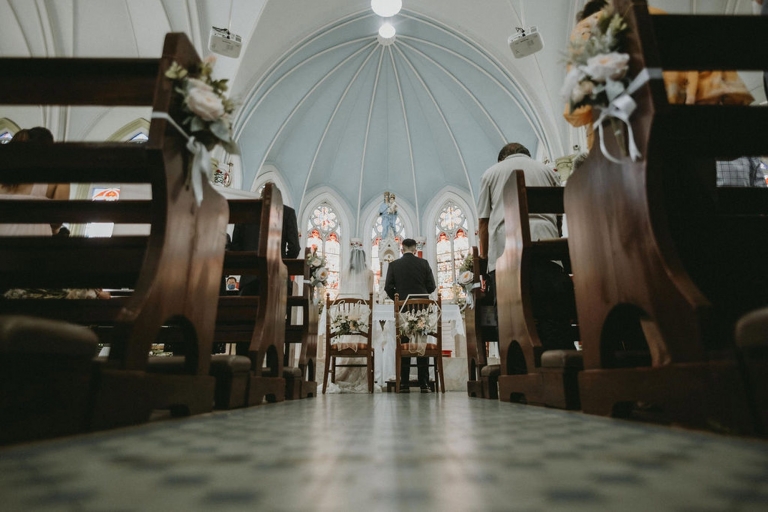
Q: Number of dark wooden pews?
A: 6